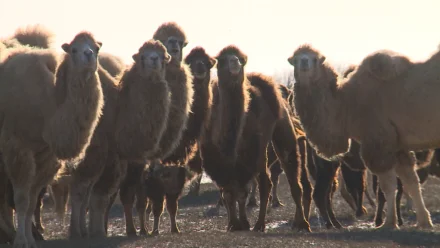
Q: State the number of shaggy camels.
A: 6